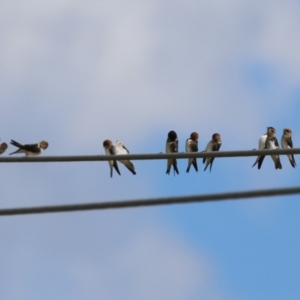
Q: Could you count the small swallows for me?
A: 10